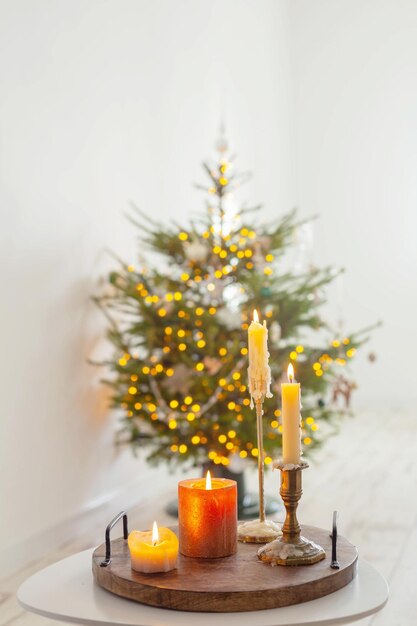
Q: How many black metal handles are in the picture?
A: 2